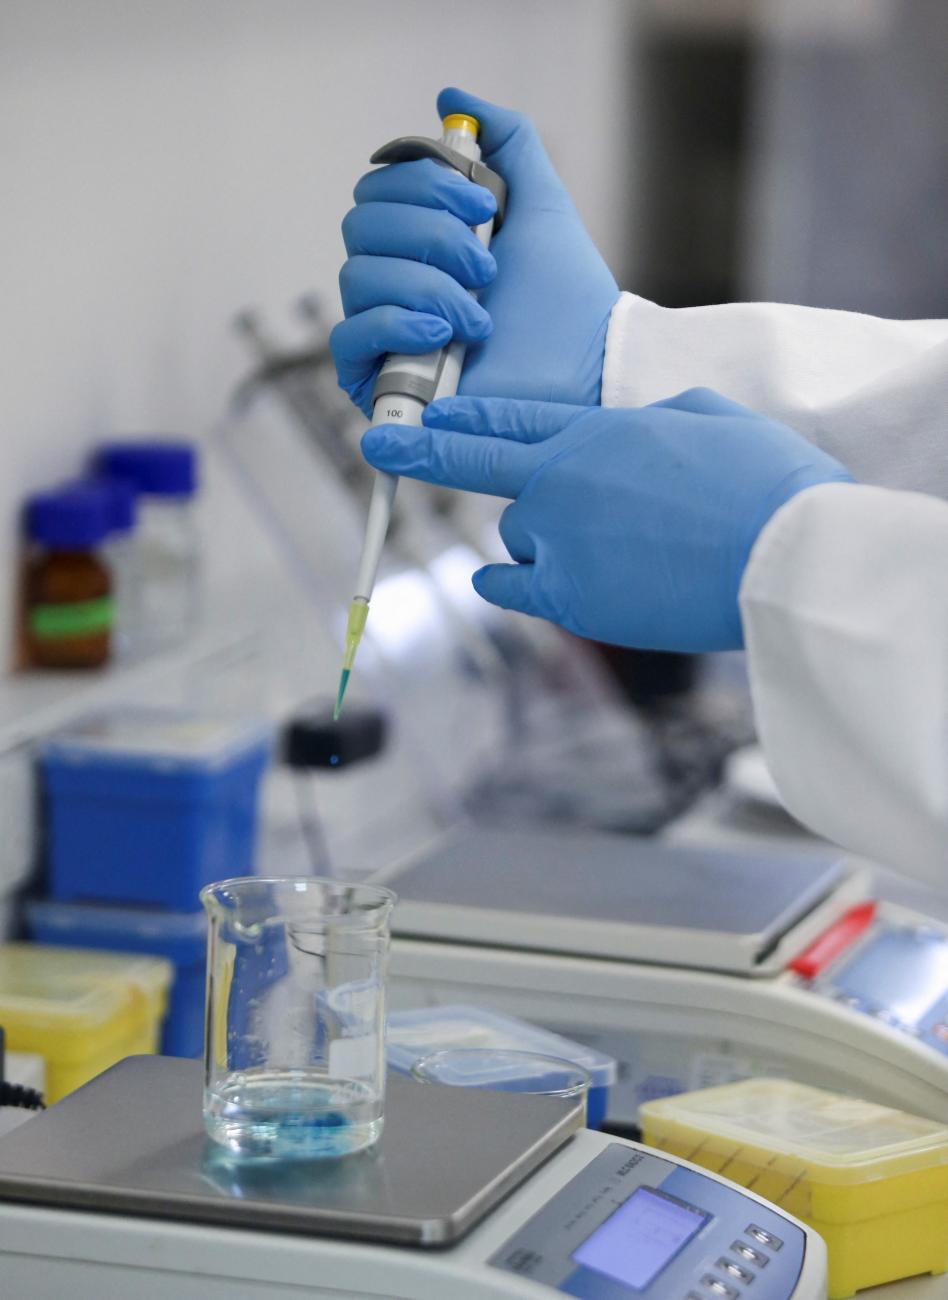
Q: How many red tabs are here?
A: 1